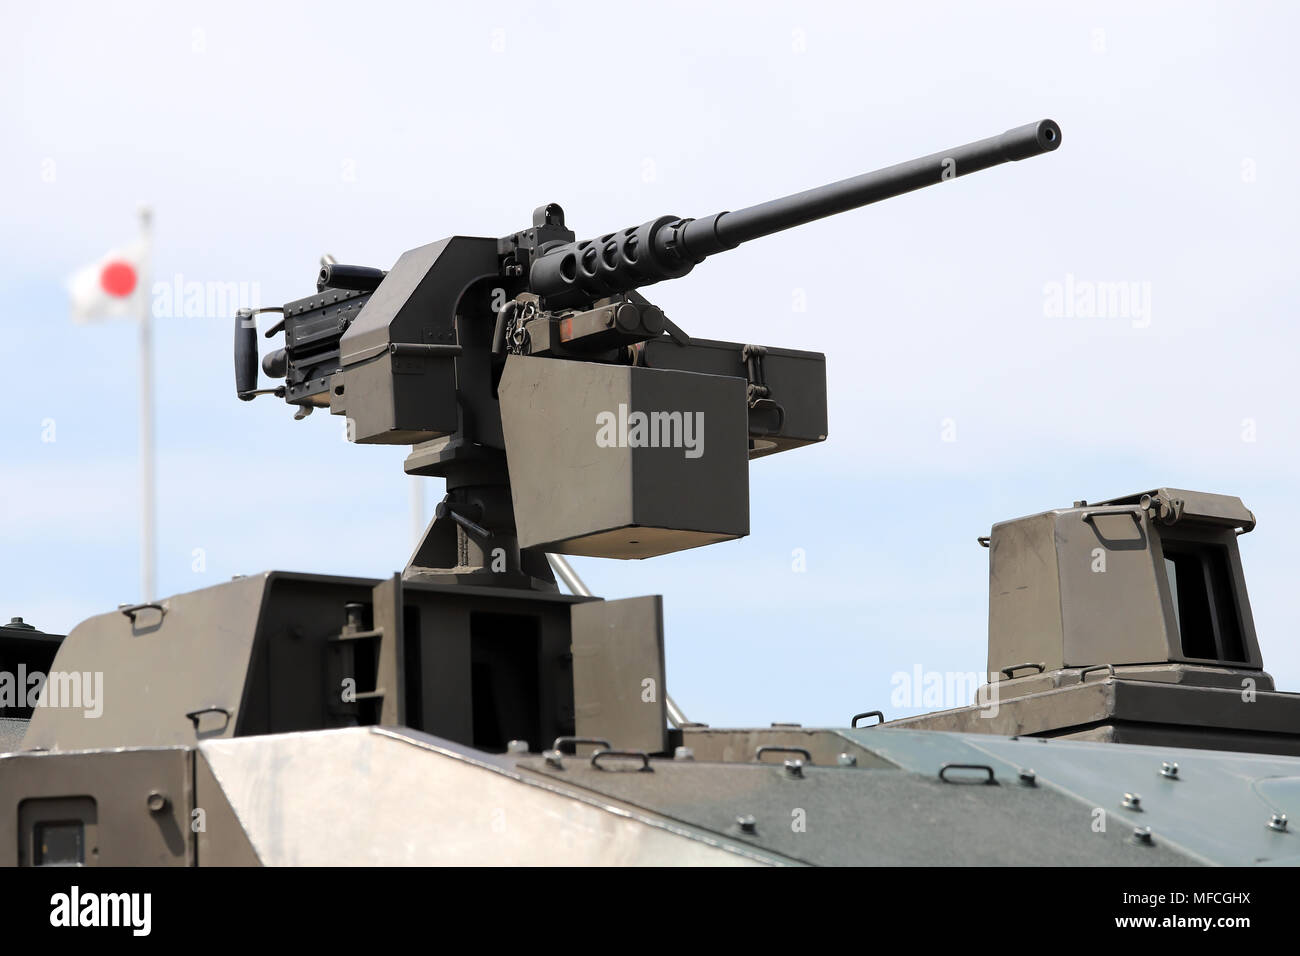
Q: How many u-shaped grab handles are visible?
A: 11